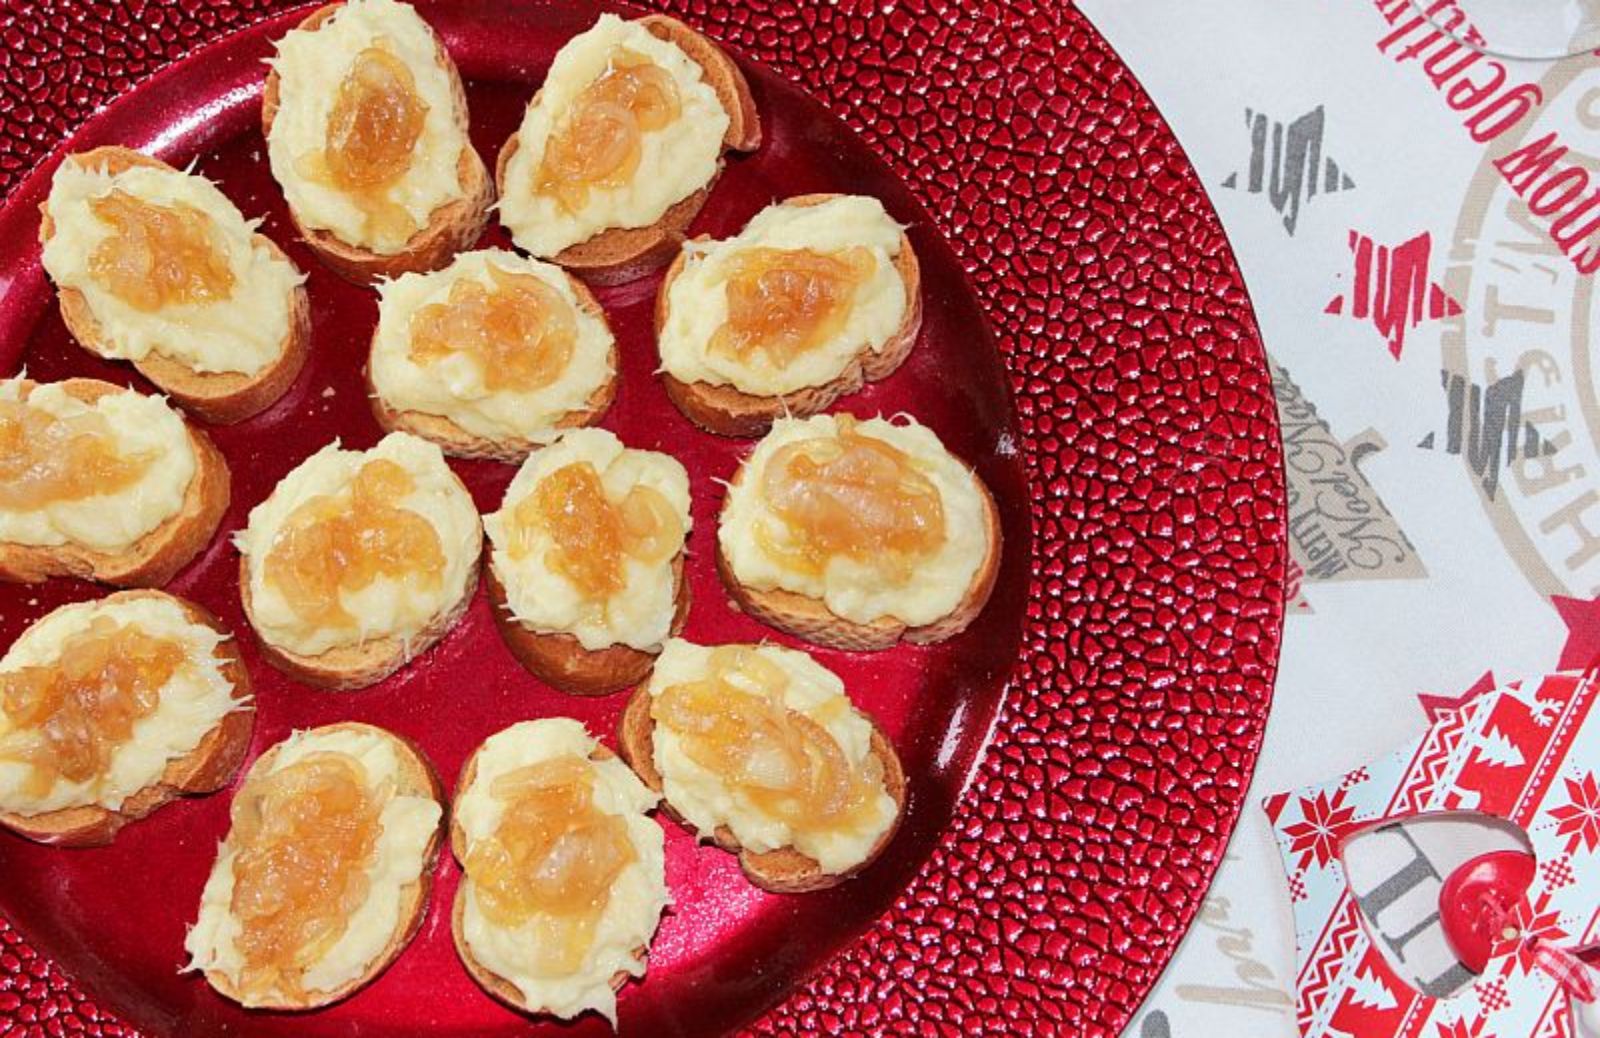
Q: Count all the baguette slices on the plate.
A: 13